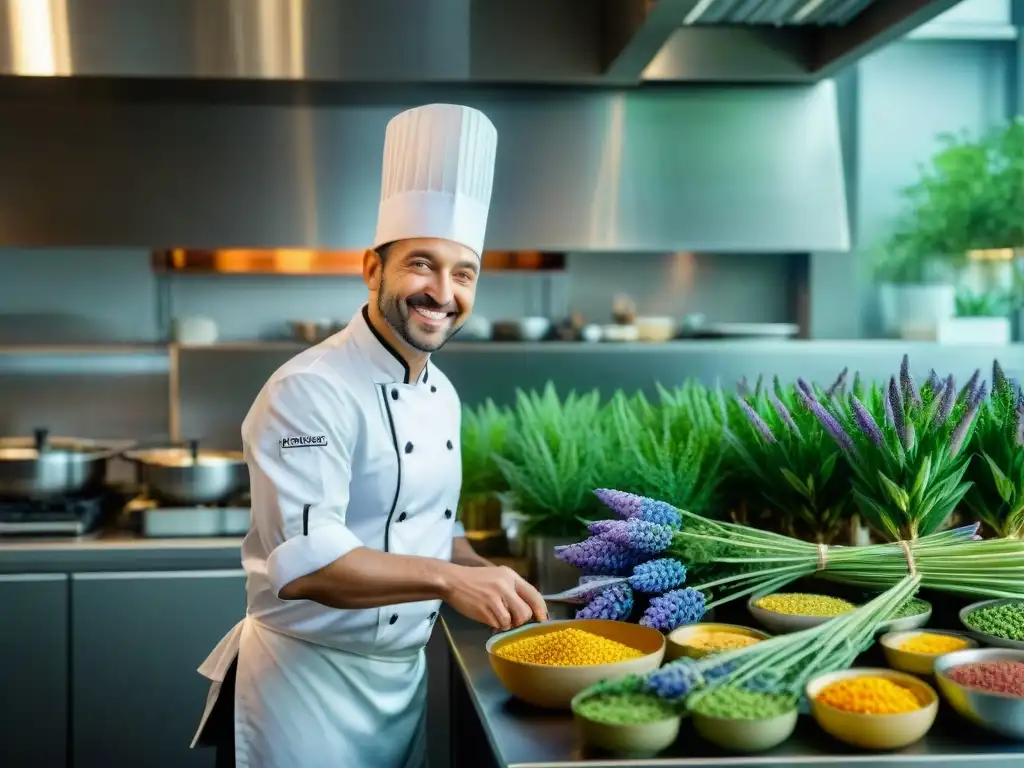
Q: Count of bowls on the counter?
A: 10